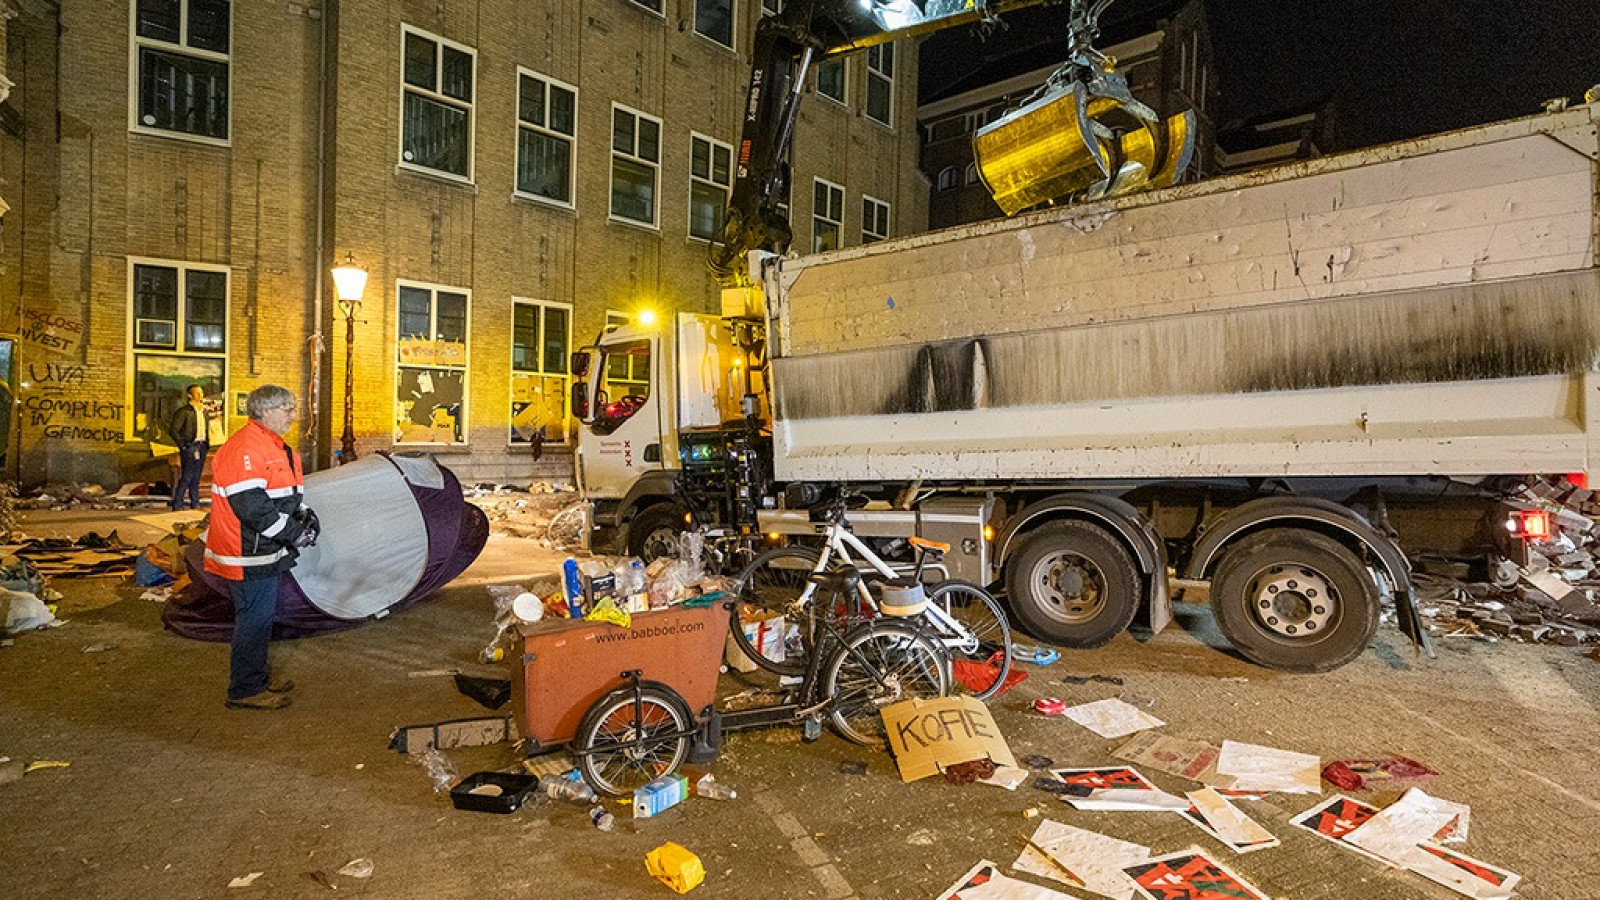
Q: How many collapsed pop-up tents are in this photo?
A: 1